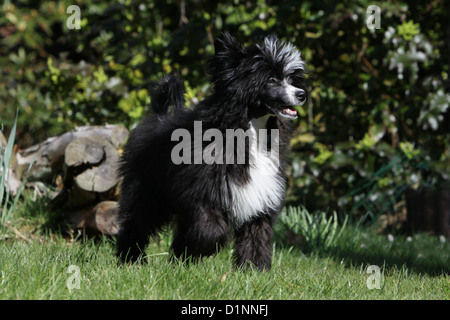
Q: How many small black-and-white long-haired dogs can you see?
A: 1